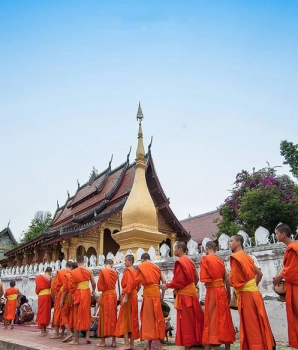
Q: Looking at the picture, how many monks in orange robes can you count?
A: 12